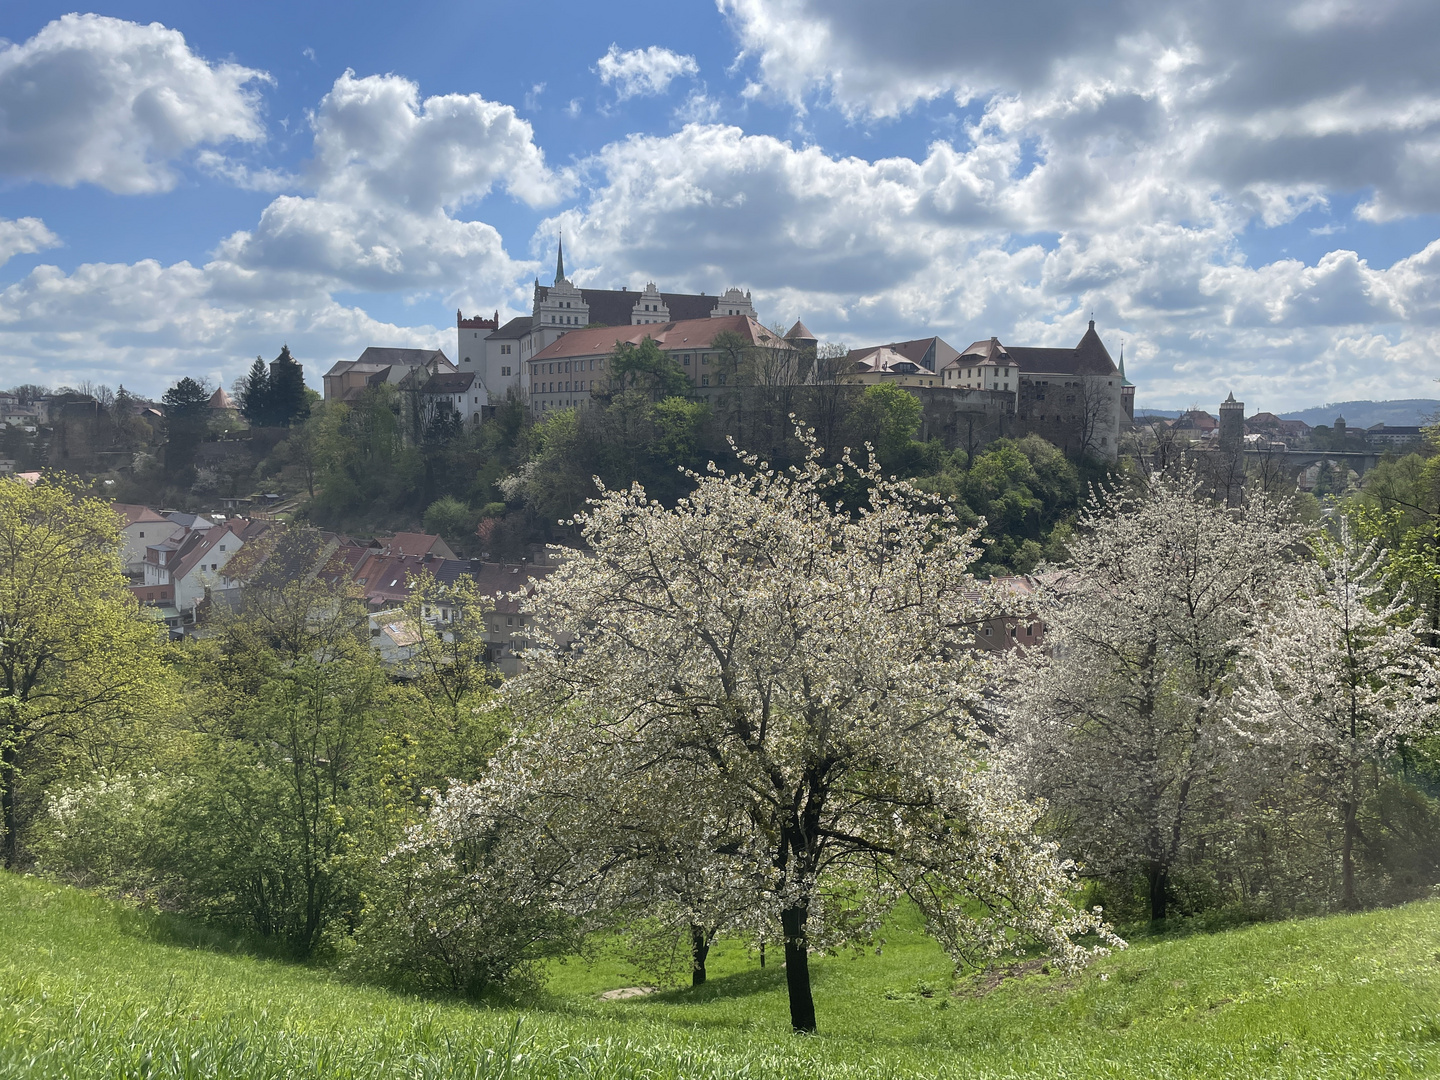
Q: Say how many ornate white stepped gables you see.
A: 3